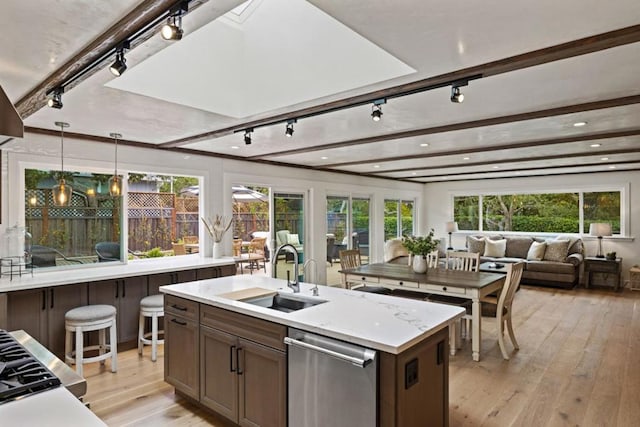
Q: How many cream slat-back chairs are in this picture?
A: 4